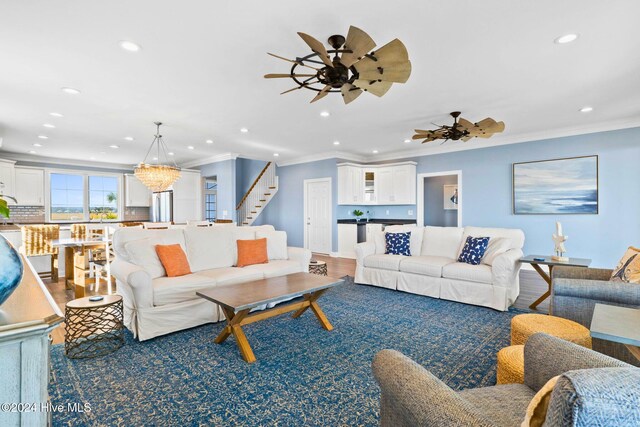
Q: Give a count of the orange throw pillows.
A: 2